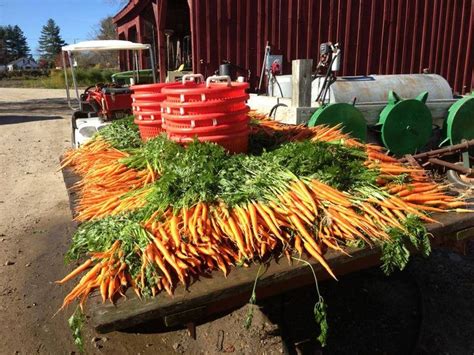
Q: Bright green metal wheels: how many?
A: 3